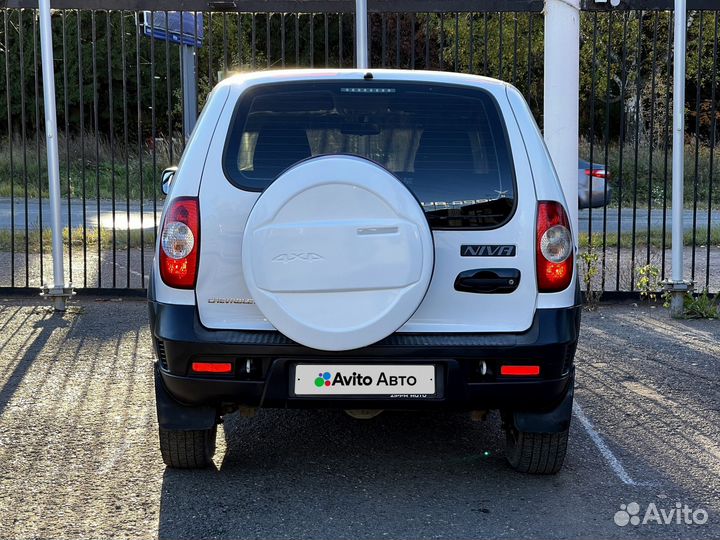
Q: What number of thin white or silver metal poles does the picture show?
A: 3